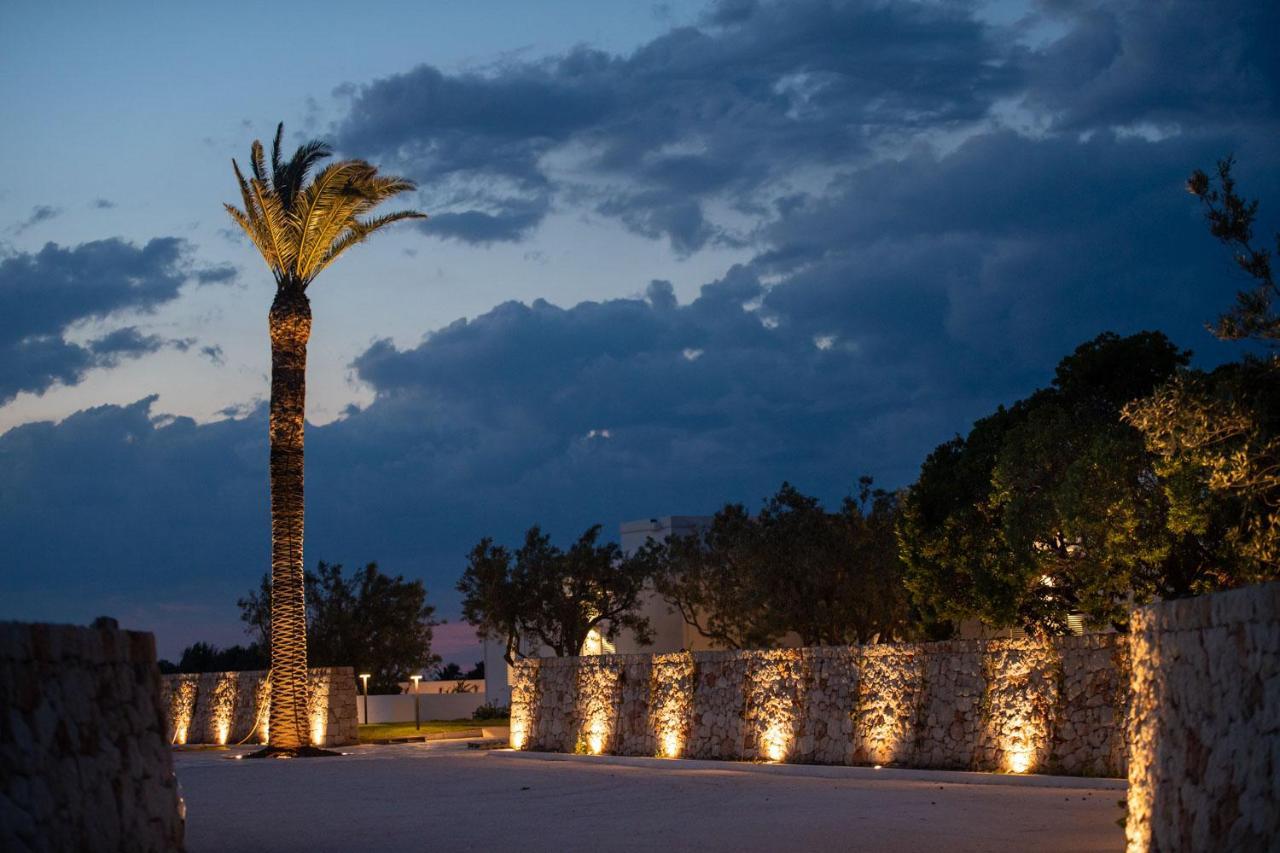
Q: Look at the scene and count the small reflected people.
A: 0